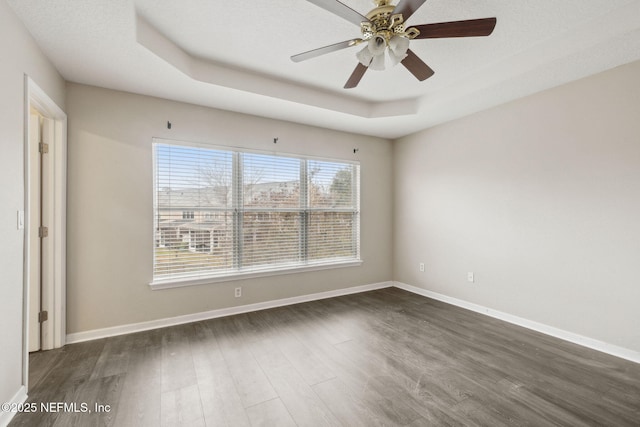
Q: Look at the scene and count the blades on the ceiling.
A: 6